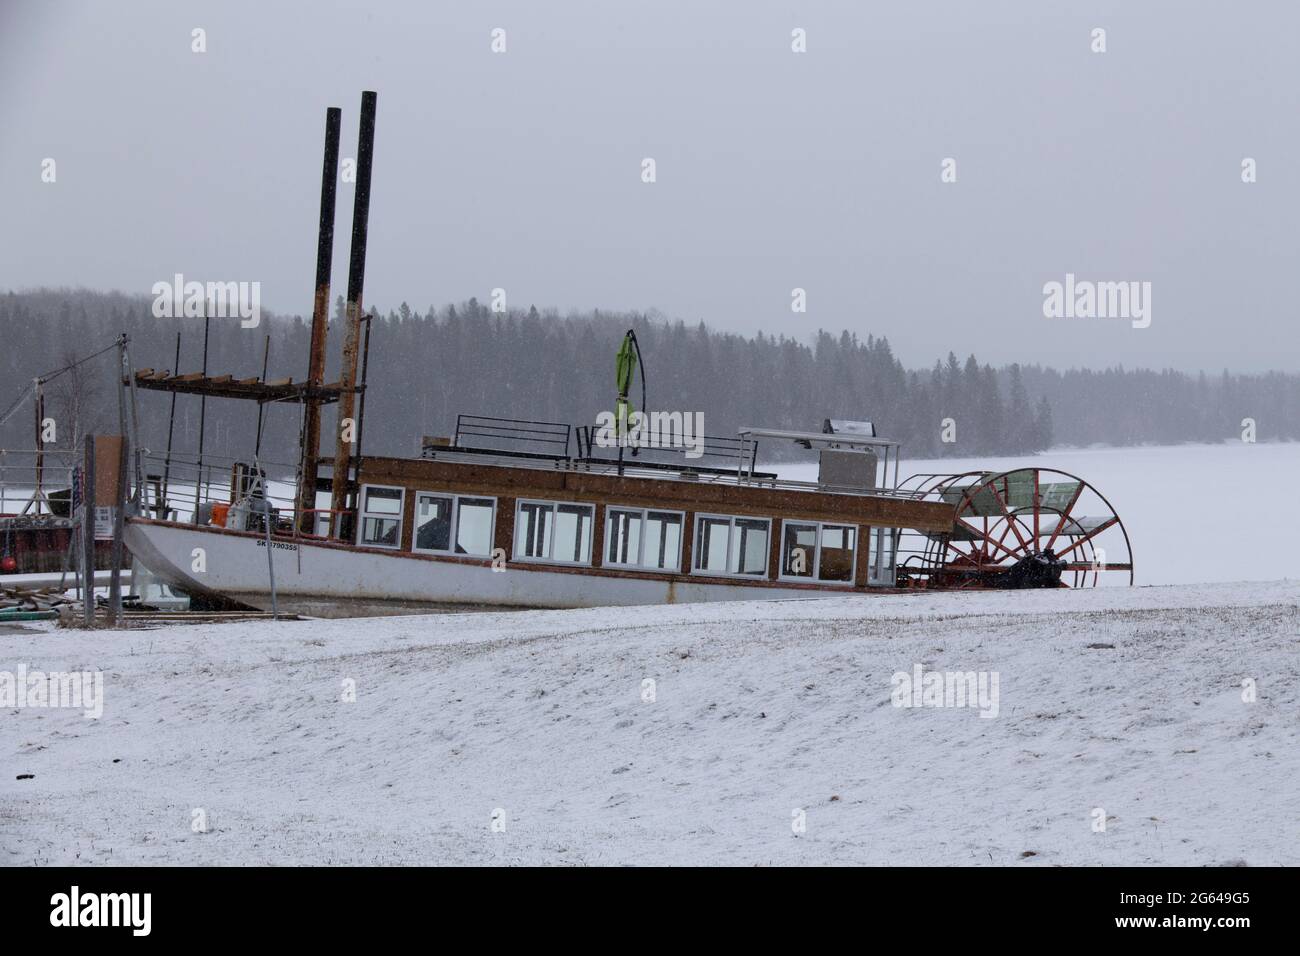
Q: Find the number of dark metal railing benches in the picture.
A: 2